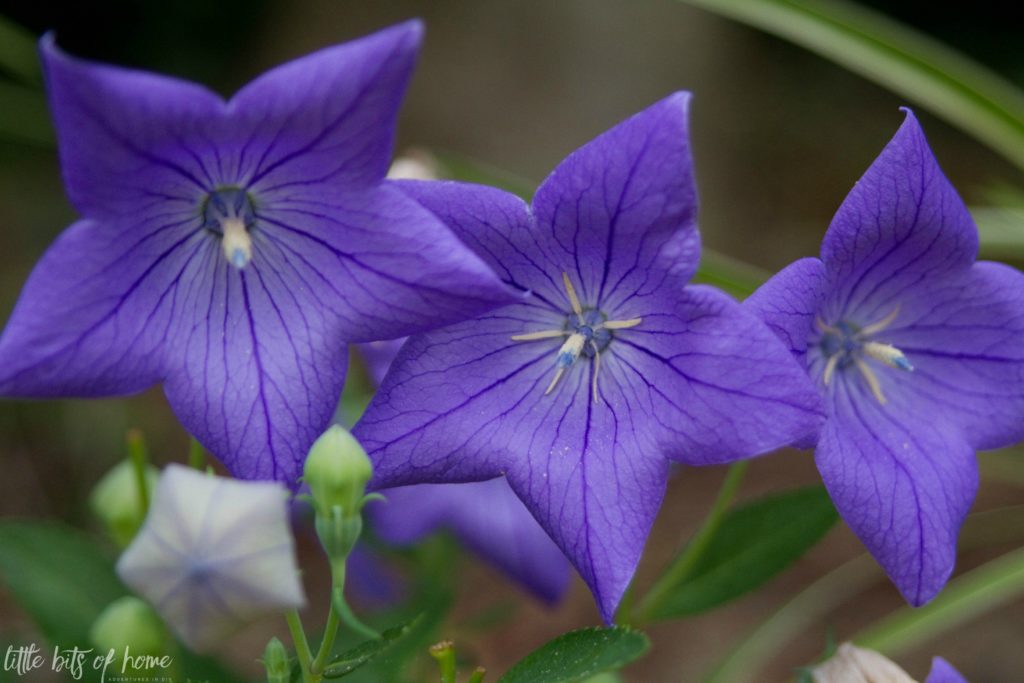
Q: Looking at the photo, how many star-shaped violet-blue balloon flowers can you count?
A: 3